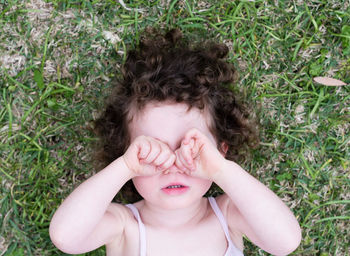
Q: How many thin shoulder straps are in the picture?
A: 2